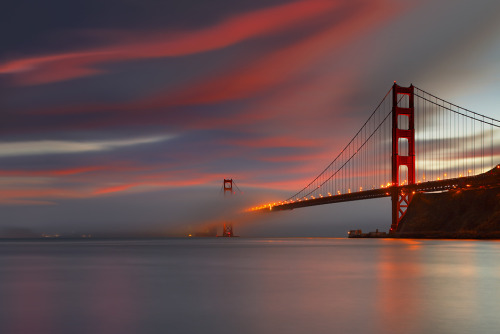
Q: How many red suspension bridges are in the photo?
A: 1